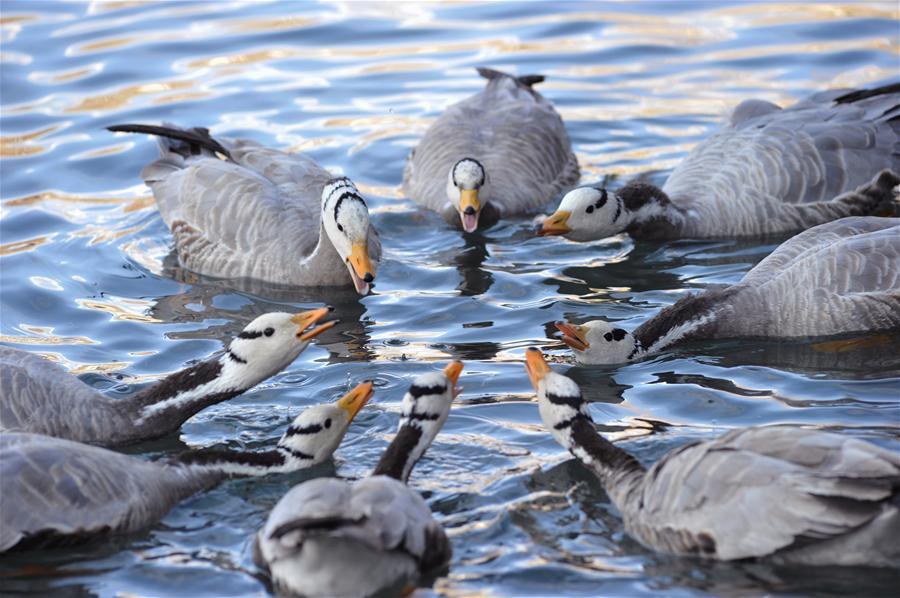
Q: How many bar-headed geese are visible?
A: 8